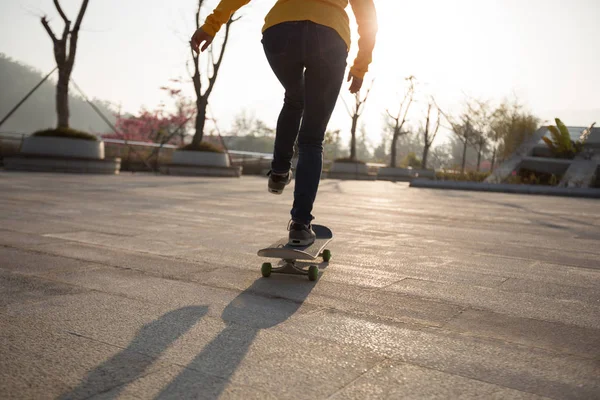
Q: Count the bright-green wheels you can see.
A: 3